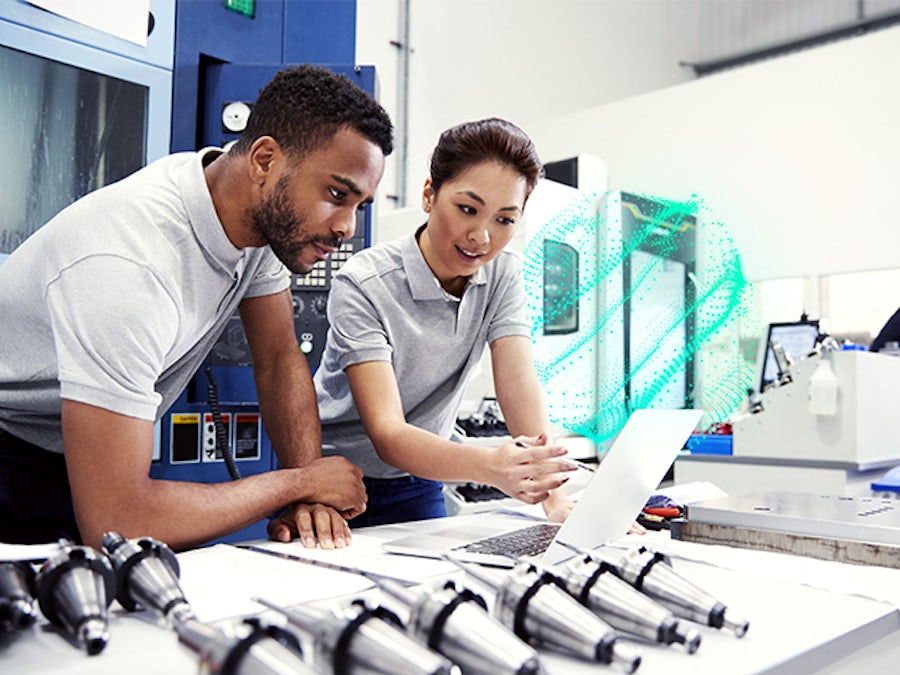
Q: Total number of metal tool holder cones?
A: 9